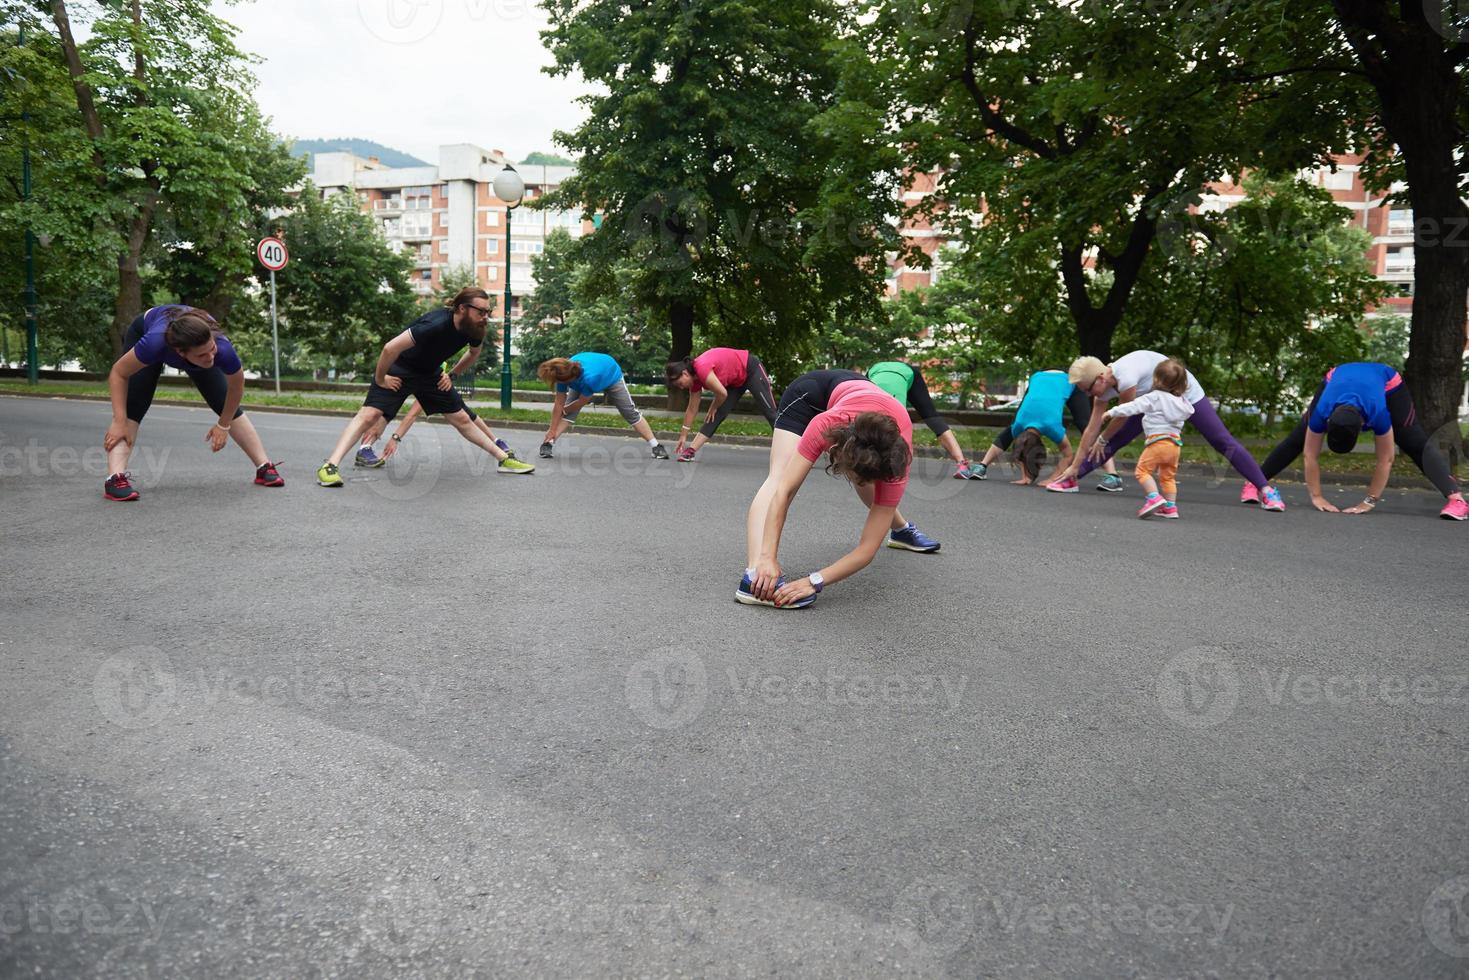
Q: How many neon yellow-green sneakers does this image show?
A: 2